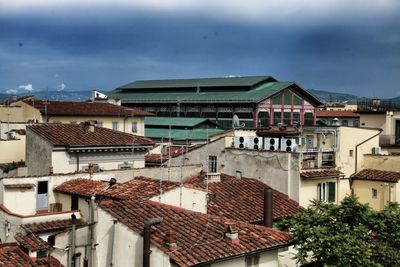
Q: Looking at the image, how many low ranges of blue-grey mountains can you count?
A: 2